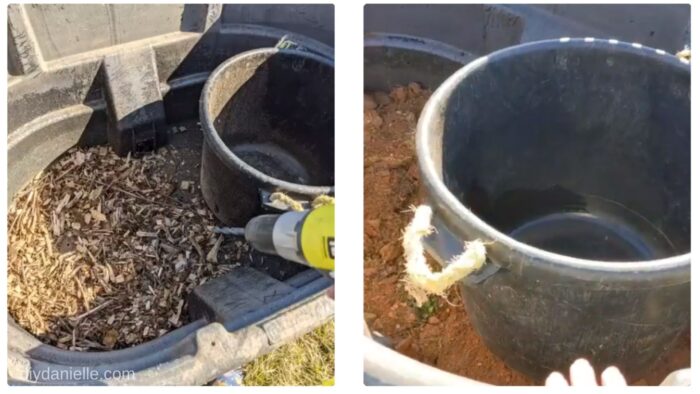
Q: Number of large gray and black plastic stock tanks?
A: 2